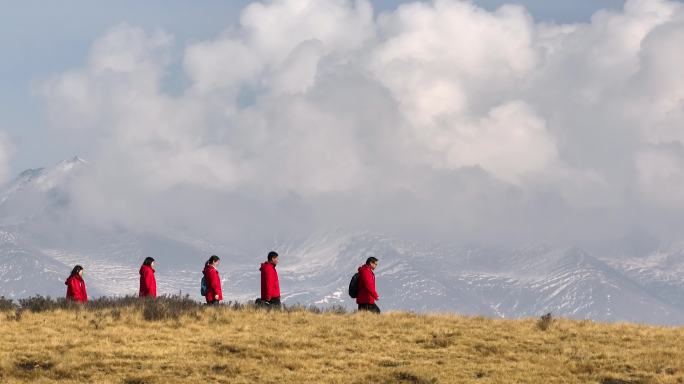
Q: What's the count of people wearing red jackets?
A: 5